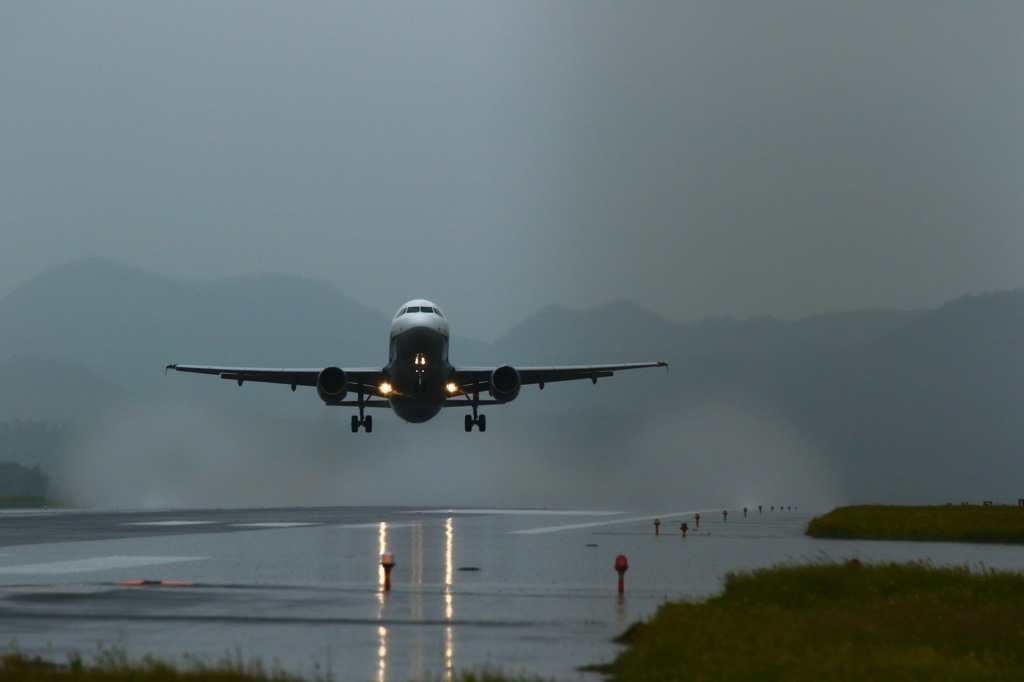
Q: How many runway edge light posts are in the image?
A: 12